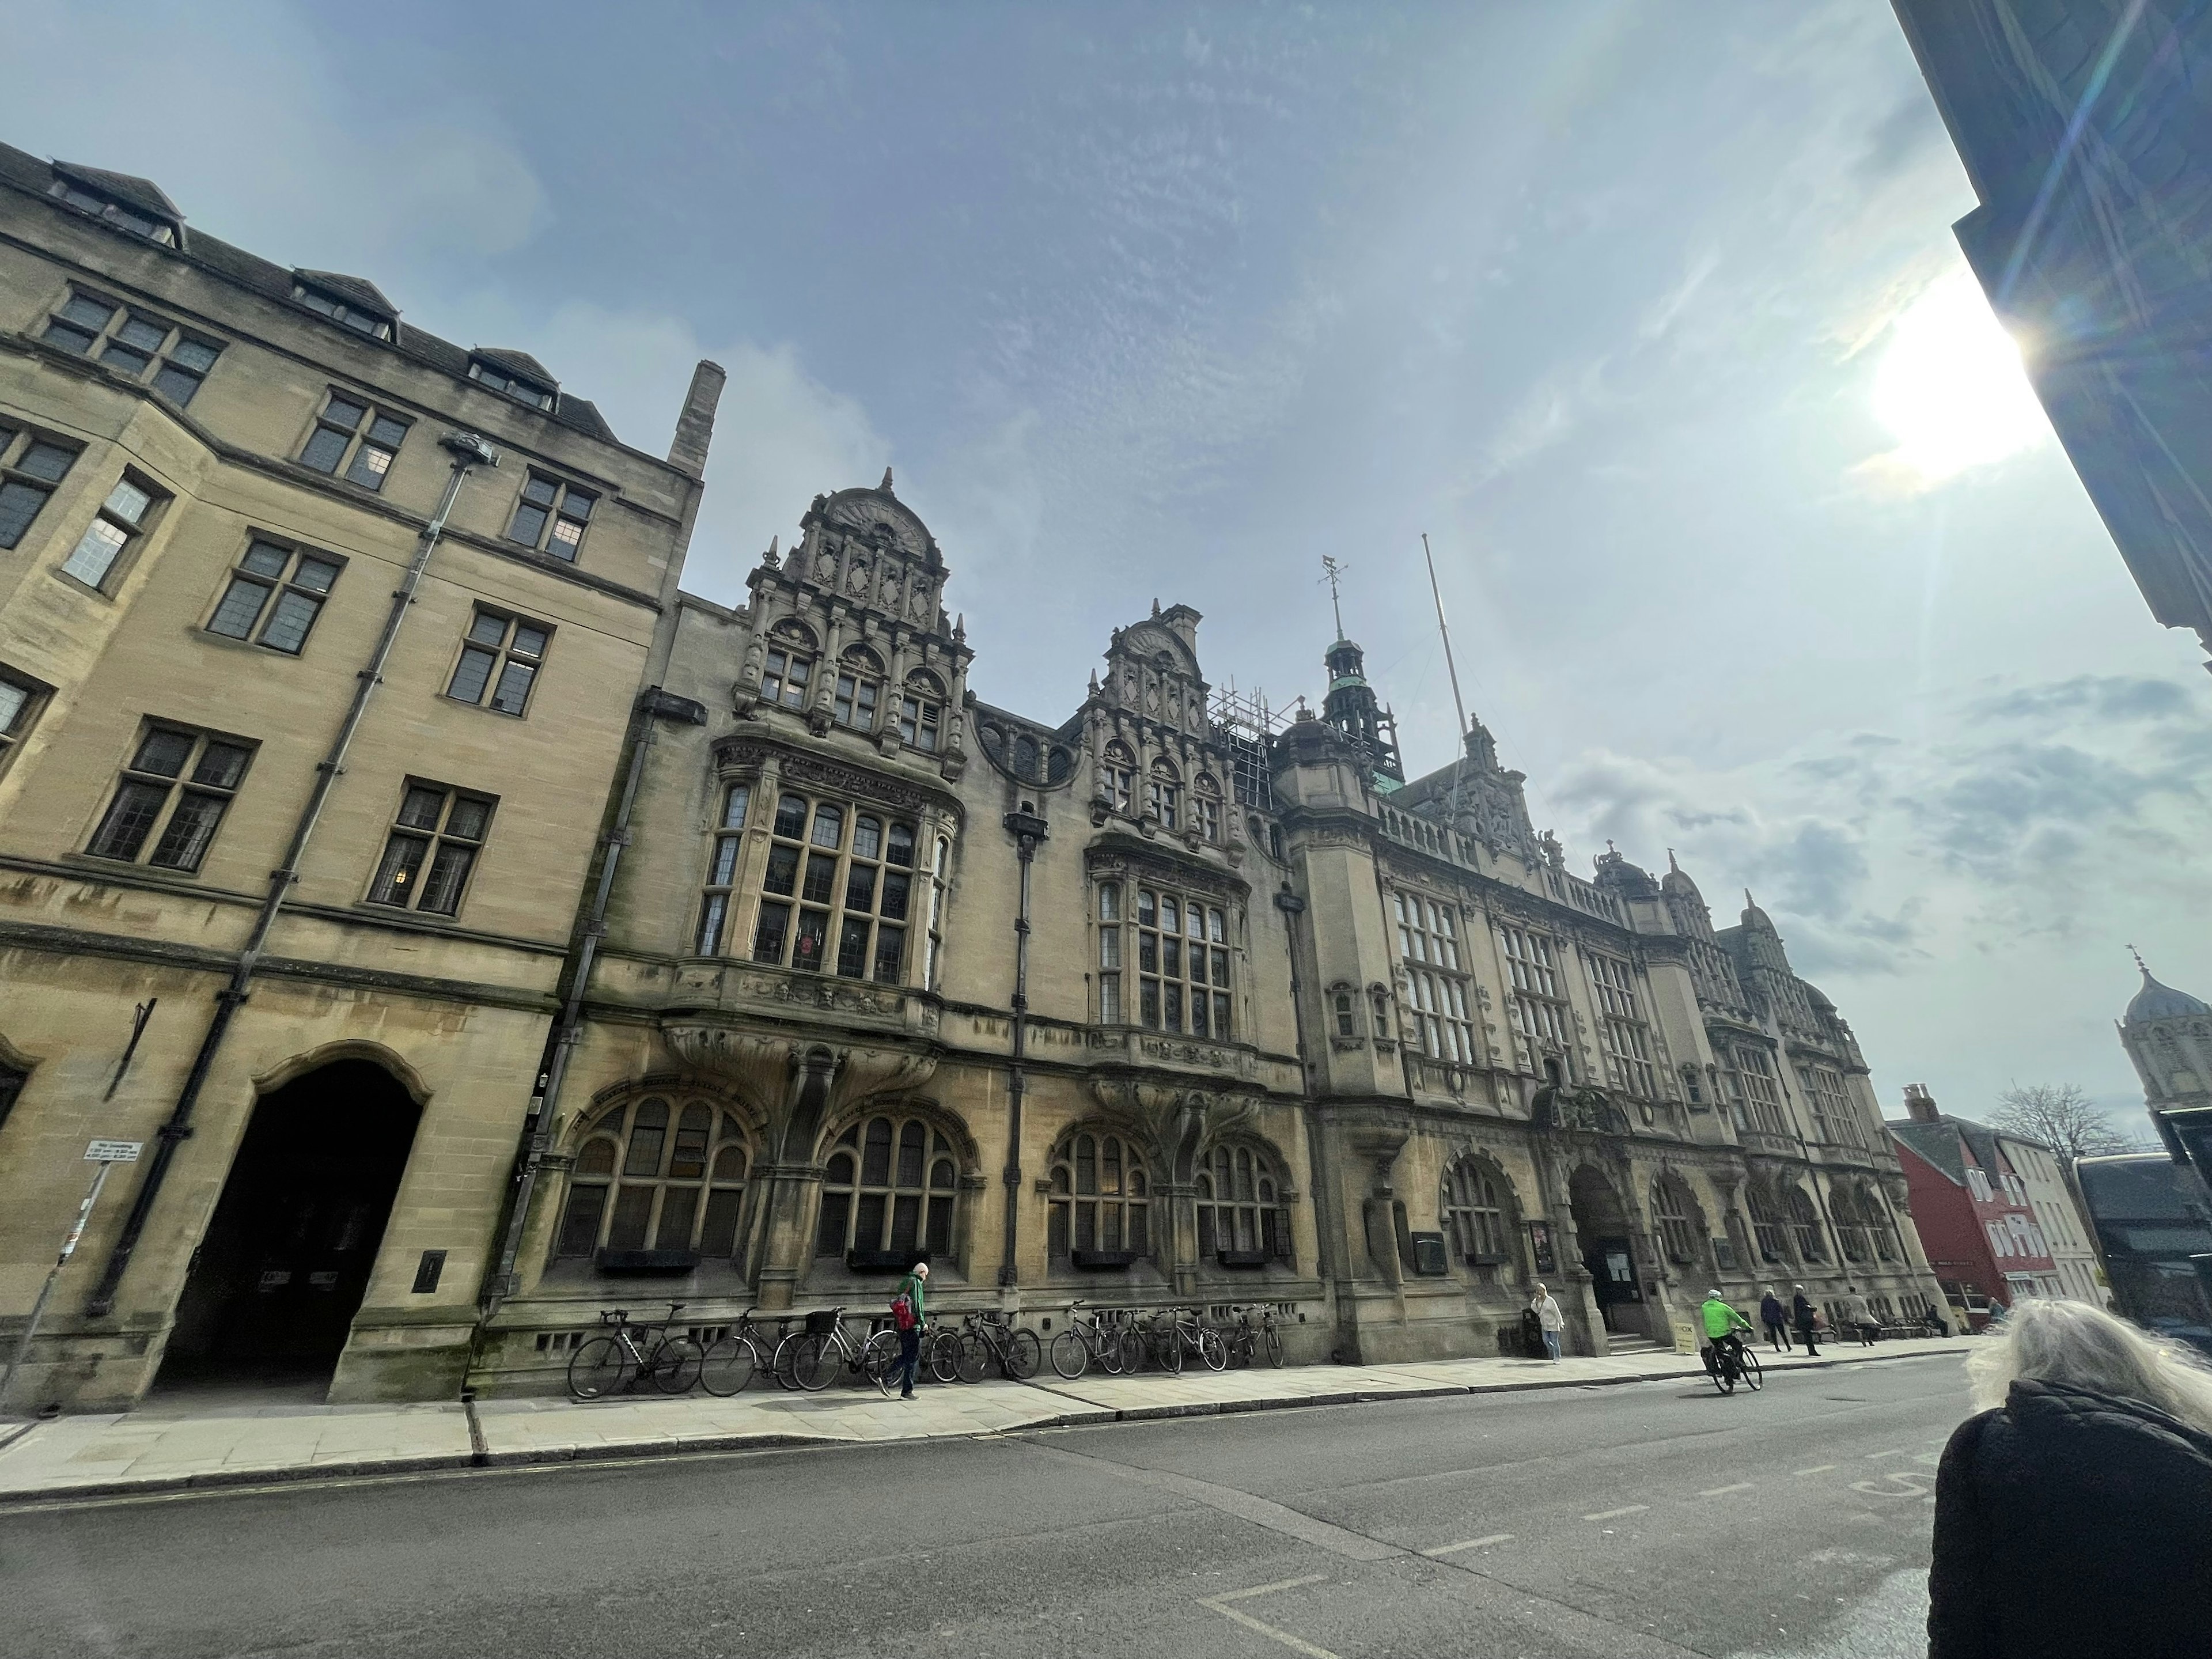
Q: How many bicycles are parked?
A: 9